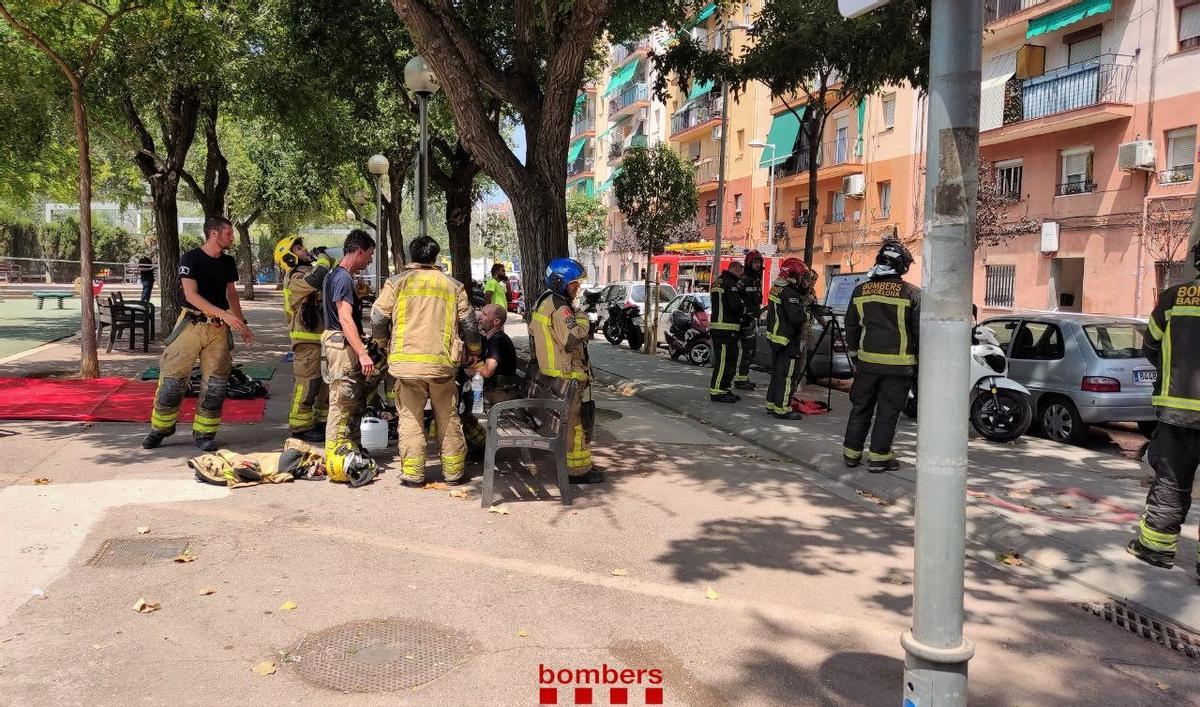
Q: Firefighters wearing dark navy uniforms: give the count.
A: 5